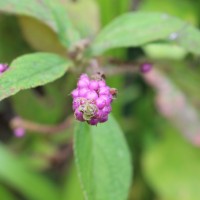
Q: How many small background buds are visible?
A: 3